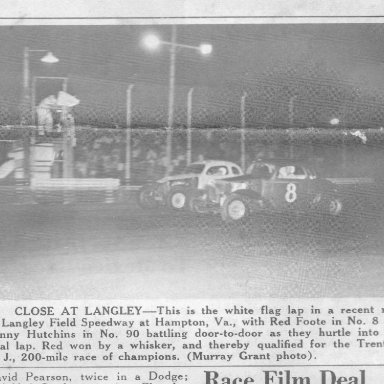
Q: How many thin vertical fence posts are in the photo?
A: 4